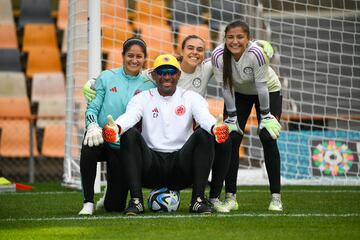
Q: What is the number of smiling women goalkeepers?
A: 3